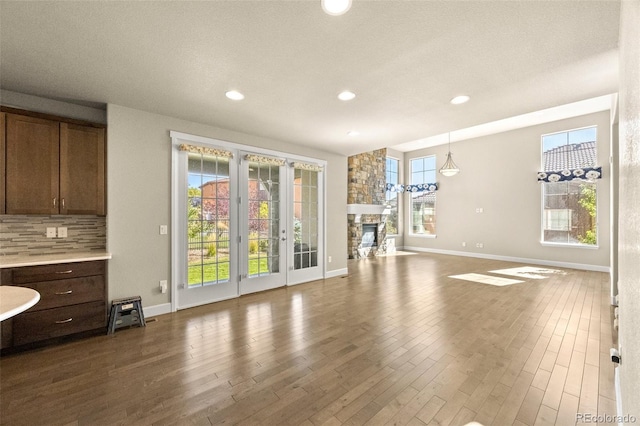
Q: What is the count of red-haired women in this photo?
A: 0